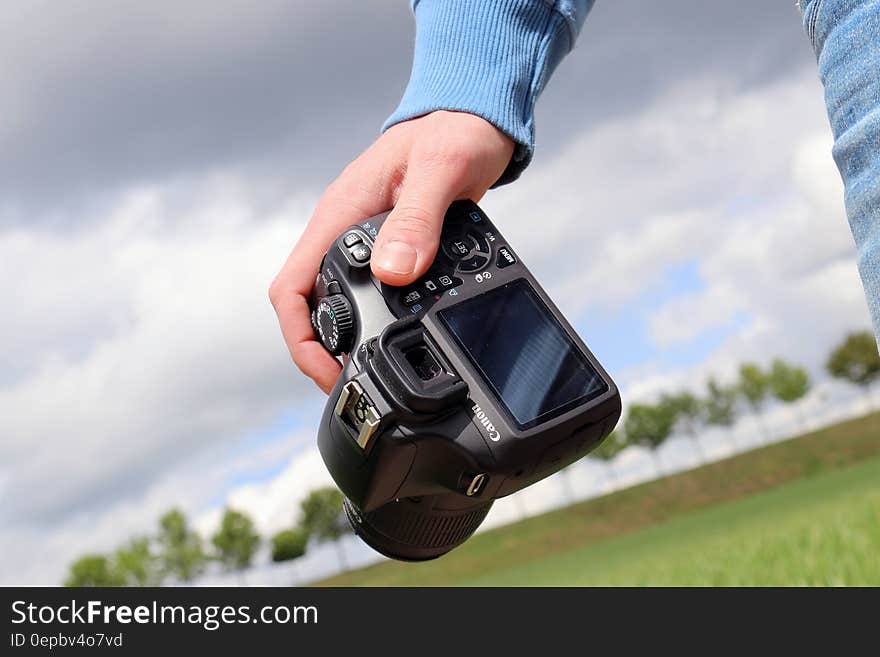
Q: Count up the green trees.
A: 13